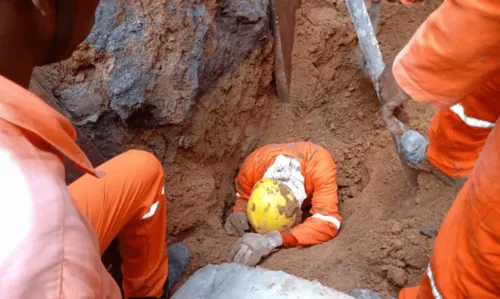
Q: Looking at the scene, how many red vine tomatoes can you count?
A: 0